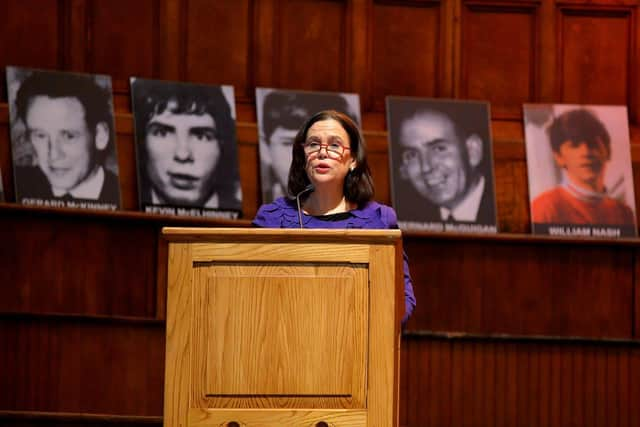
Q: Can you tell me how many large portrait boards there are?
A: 5